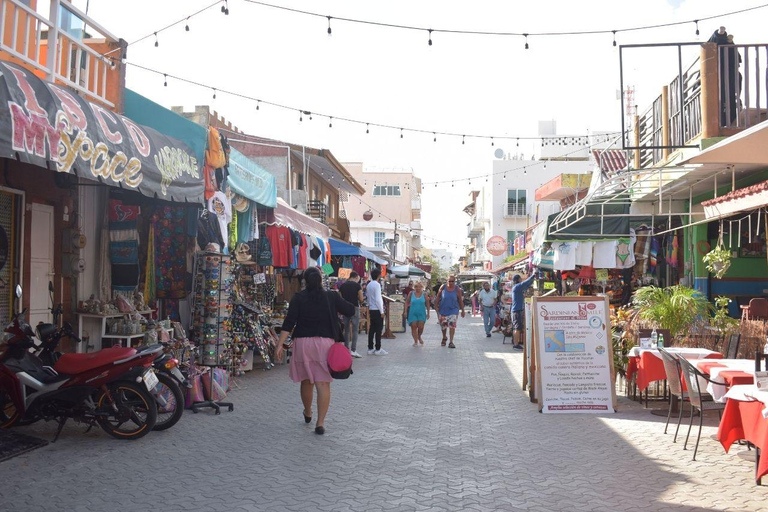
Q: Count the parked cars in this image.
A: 0